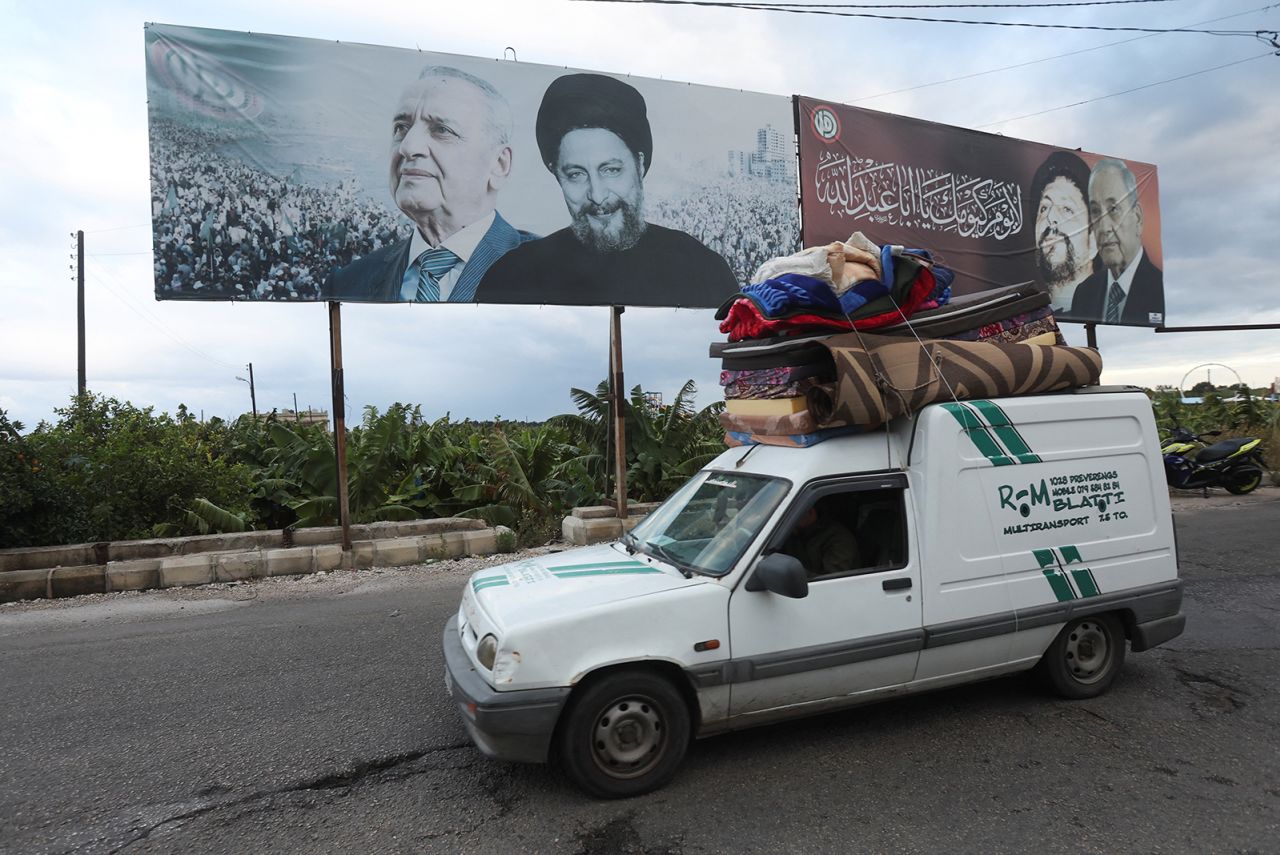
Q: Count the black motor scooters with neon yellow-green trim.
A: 1